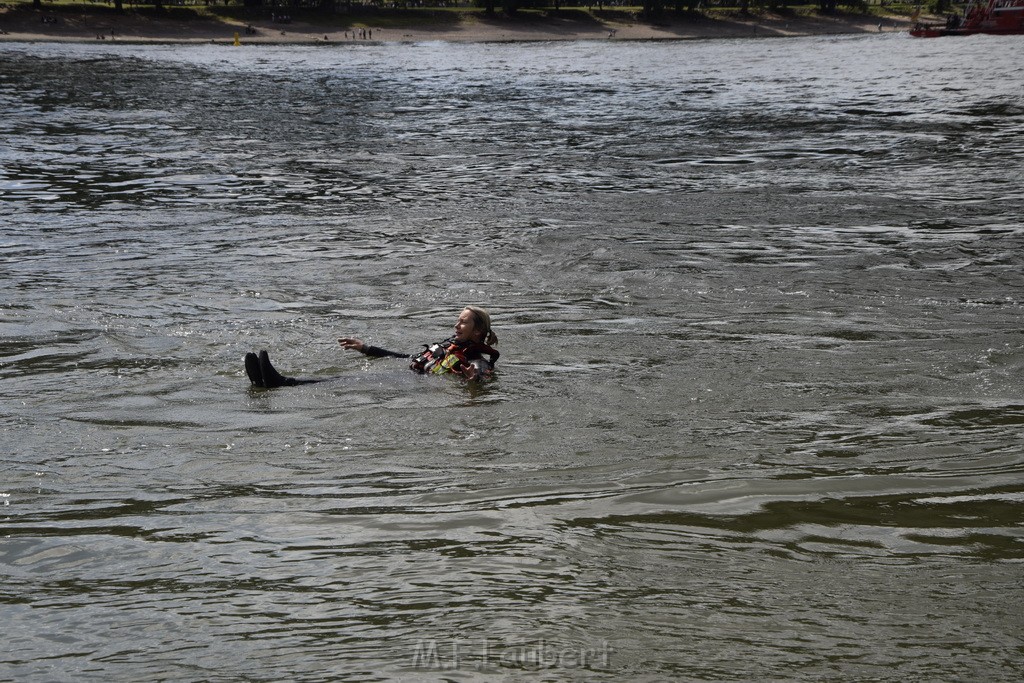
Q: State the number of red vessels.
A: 1